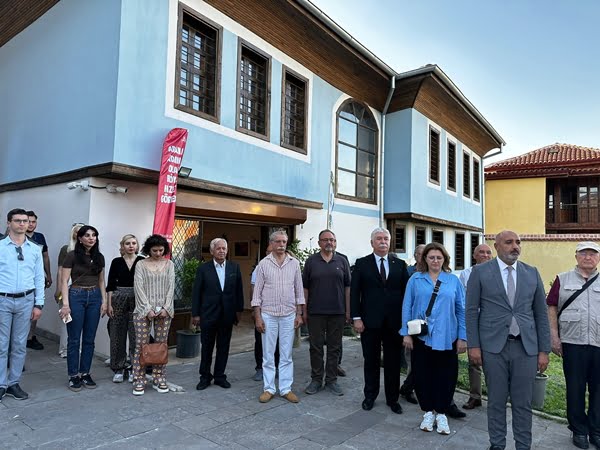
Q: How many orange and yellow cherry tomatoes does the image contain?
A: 0